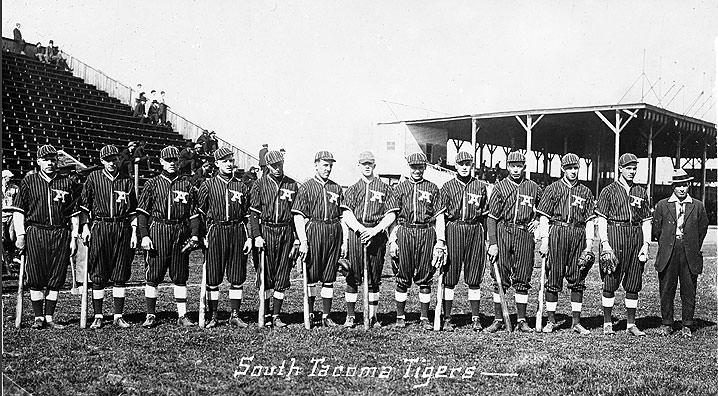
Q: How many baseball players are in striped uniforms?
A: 12